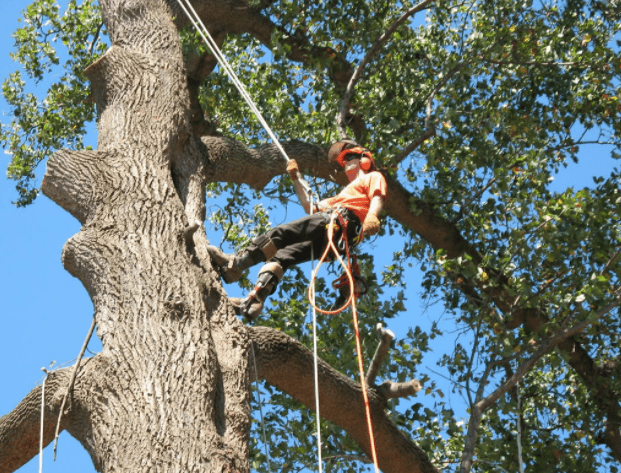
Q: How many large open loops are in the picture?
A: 1